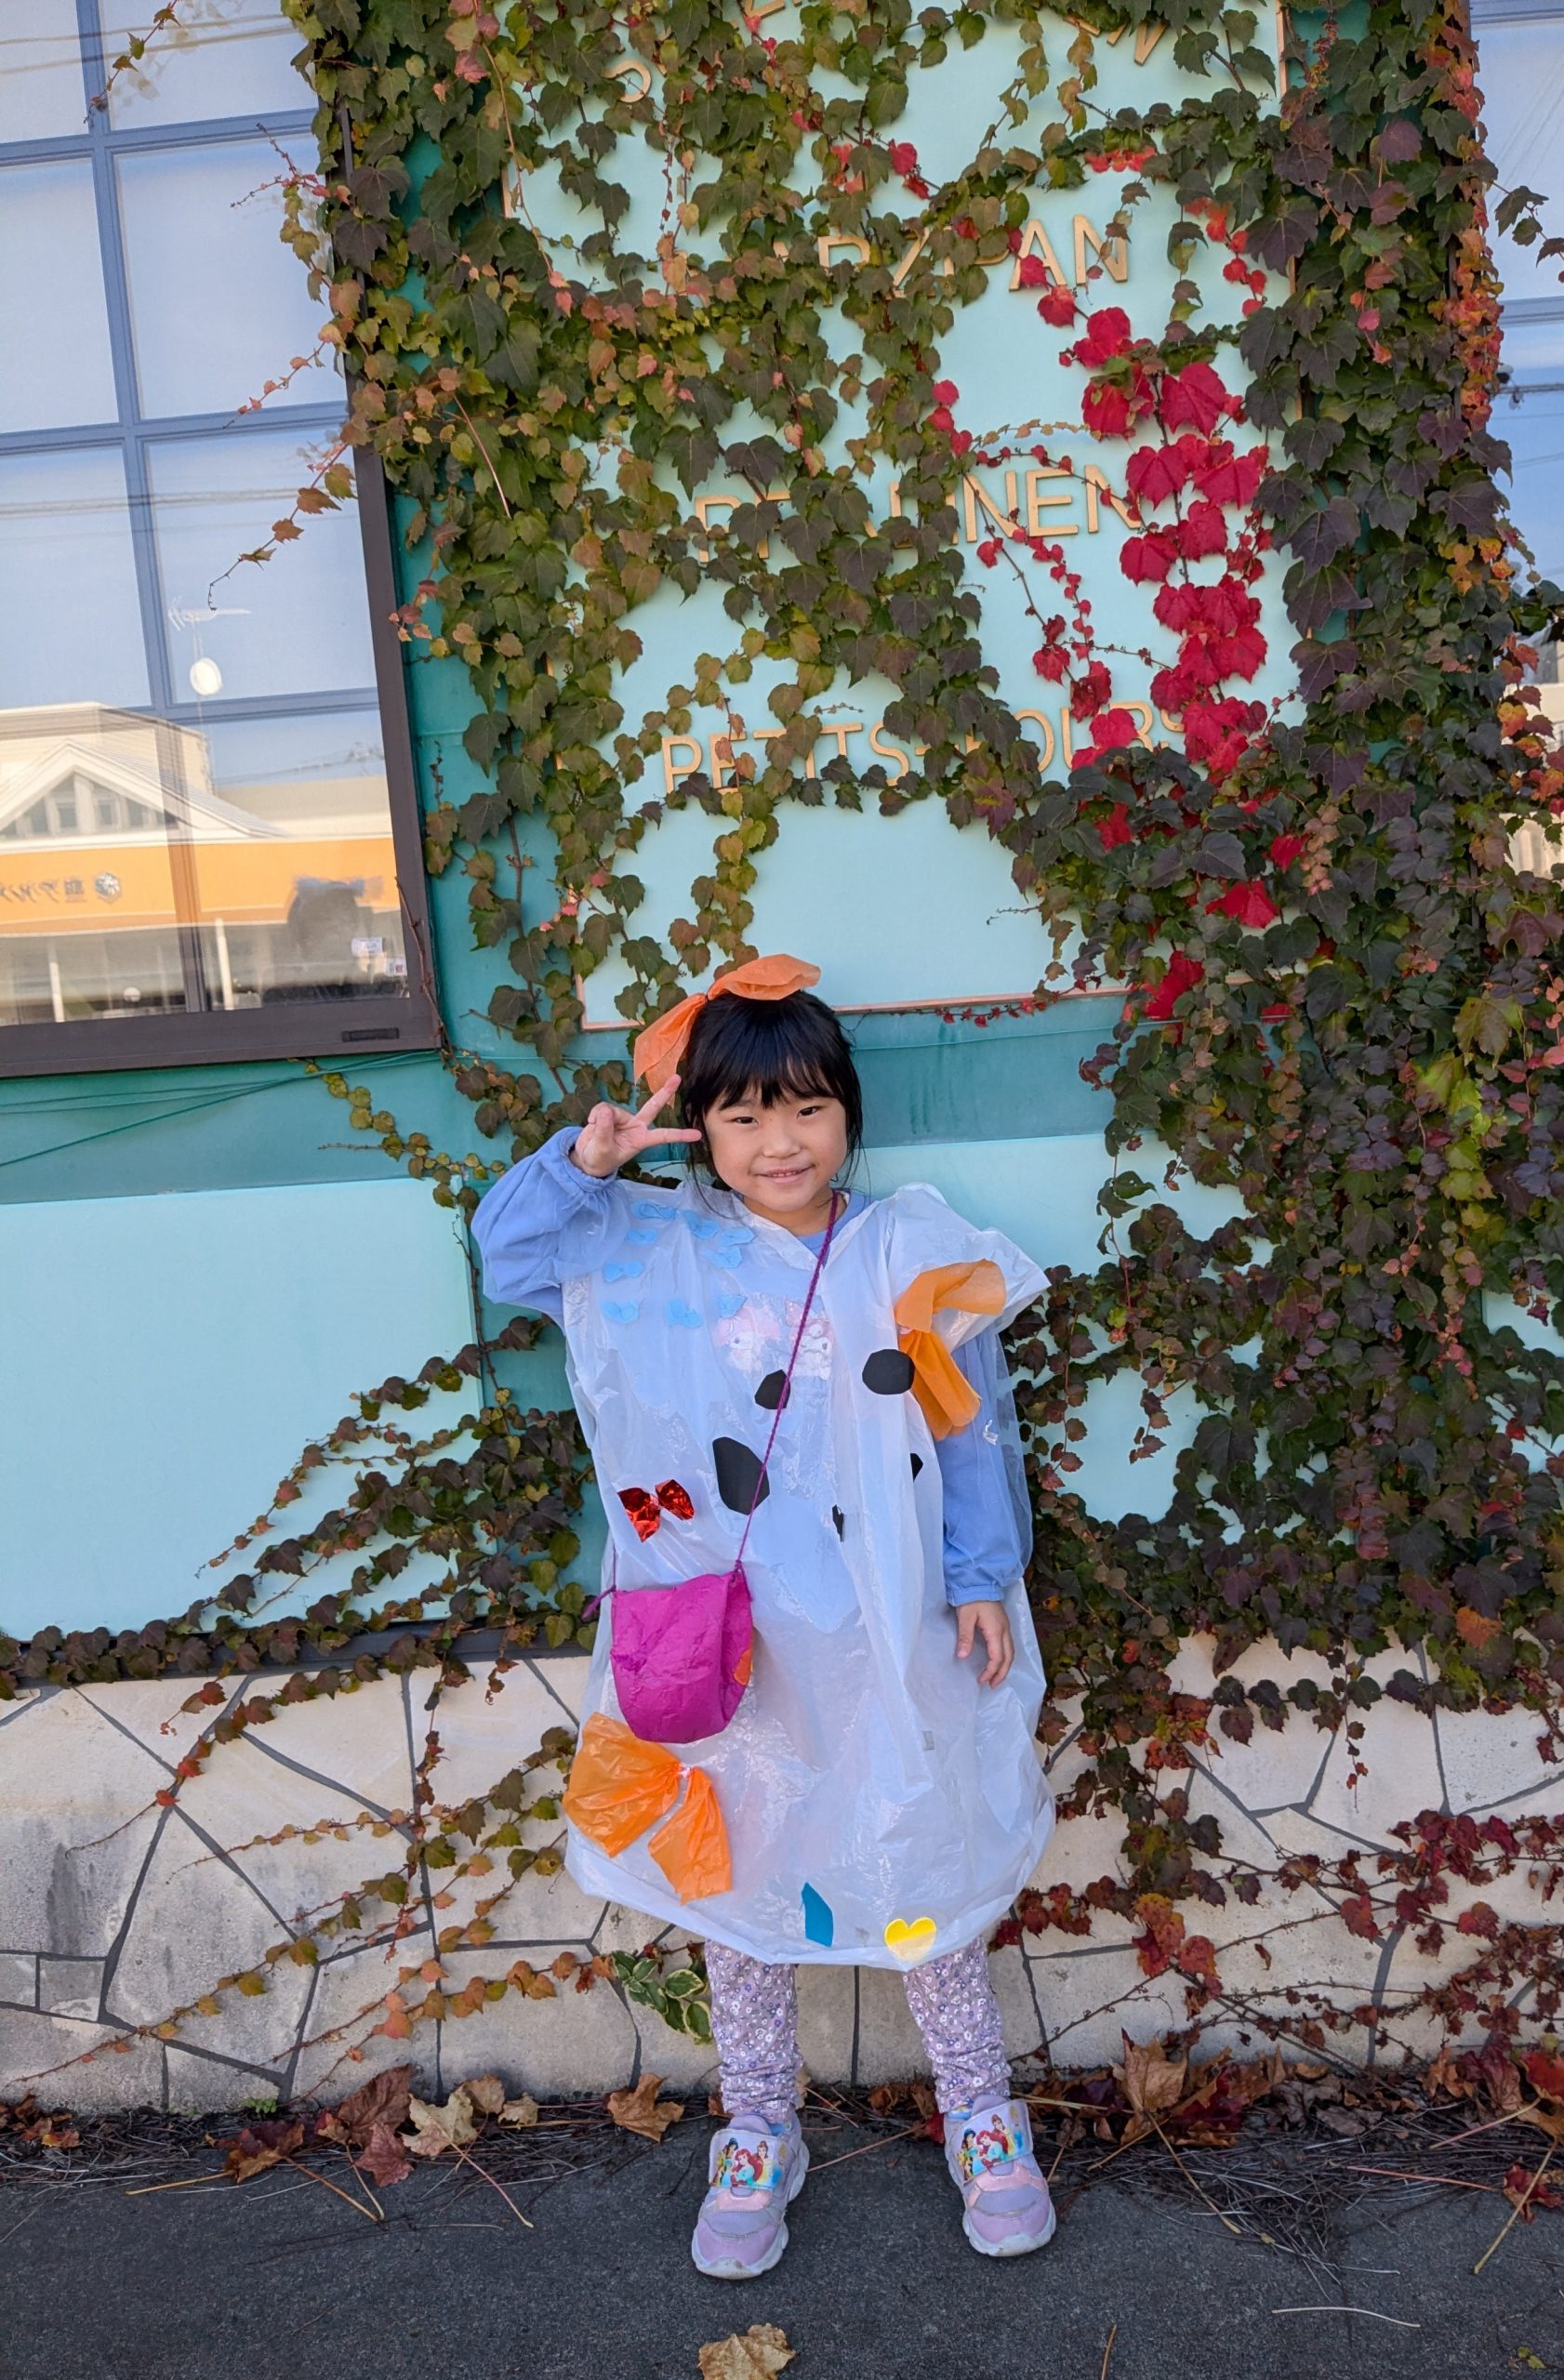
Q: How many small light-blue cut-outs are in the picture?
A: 9